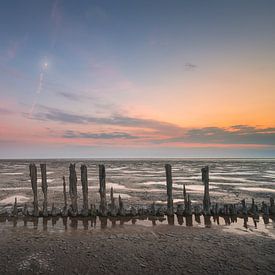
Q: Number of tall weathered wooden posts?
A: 7